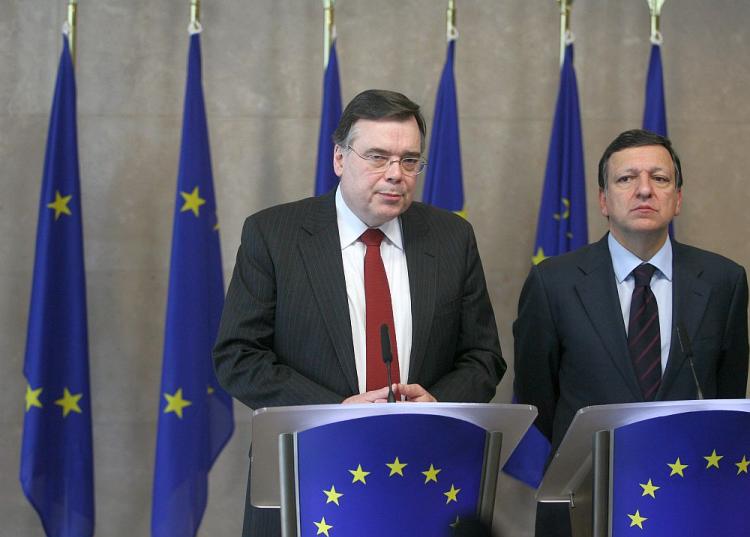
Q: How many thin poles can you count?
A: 6